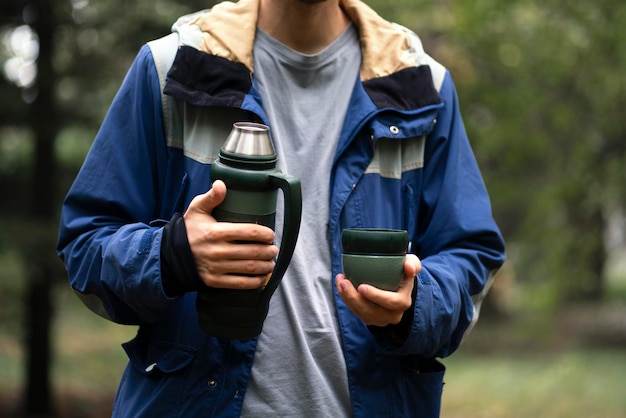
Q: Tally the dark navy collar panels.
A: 2